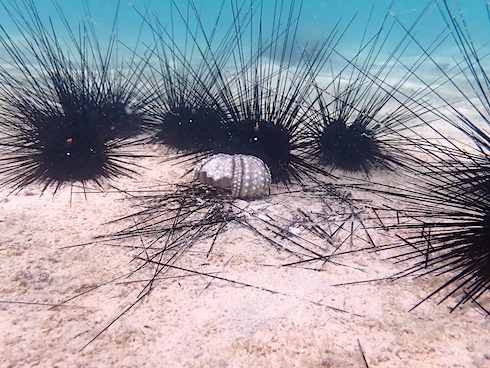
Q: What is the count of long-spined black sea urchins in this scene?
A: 6